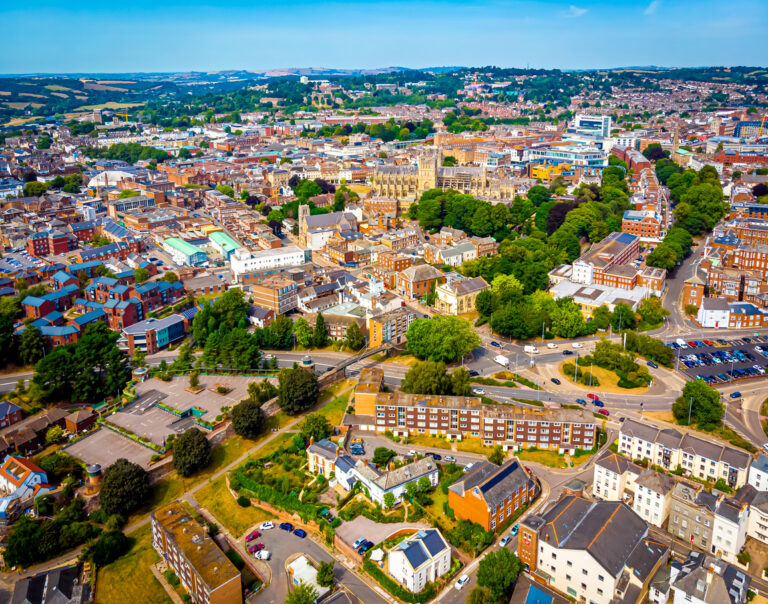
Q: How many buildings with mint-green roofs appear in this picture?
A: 2